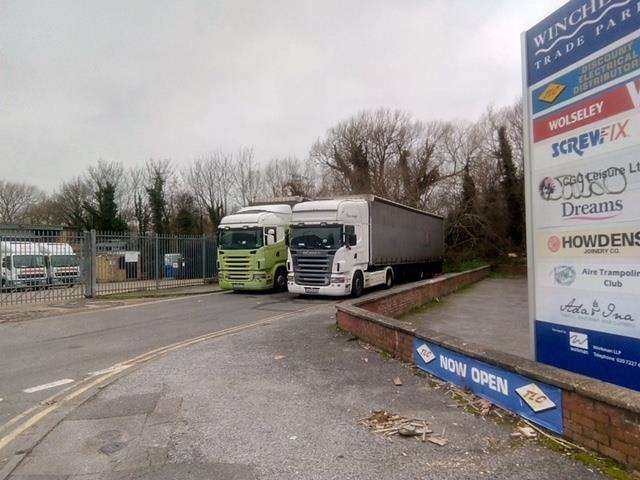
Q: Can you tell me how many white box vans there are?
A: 2